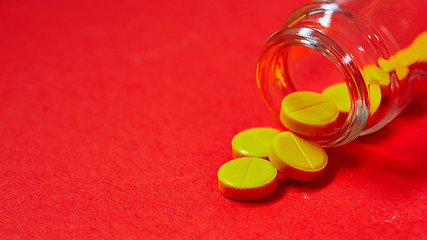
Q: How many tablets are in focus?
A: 4